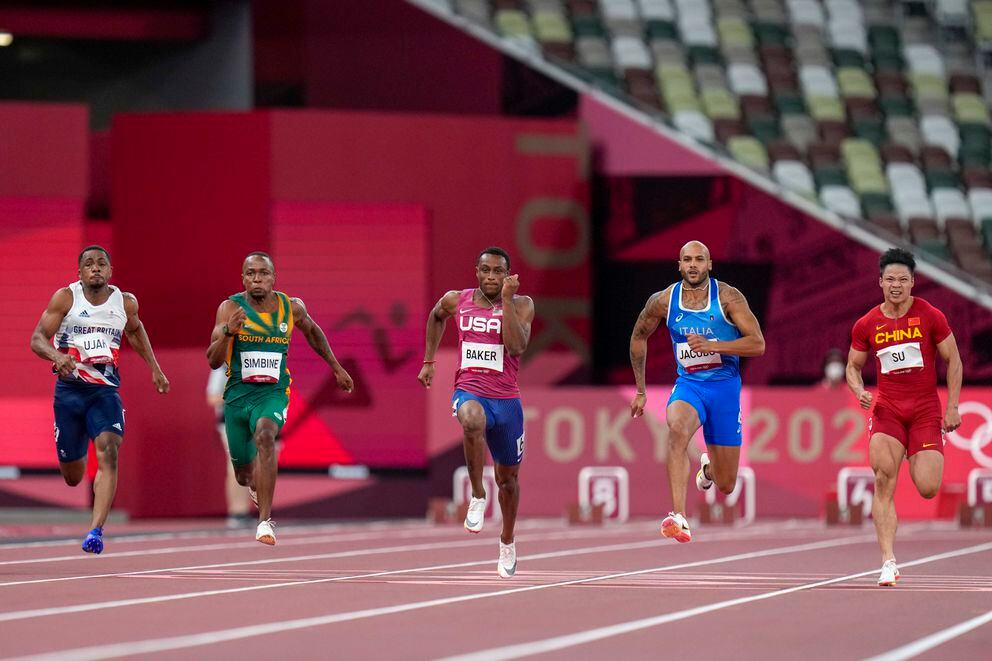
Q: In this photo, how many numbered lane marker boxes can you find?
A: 5